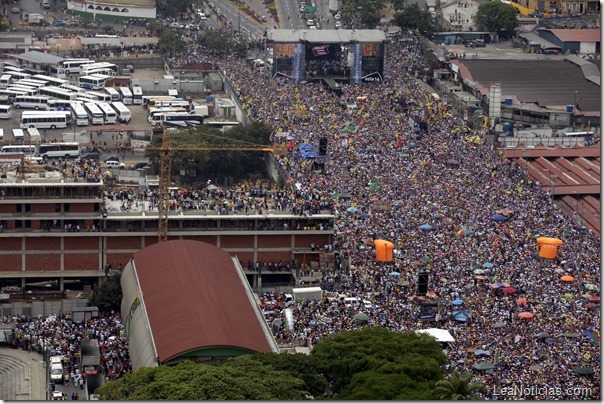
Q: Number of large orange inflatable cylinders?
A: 2